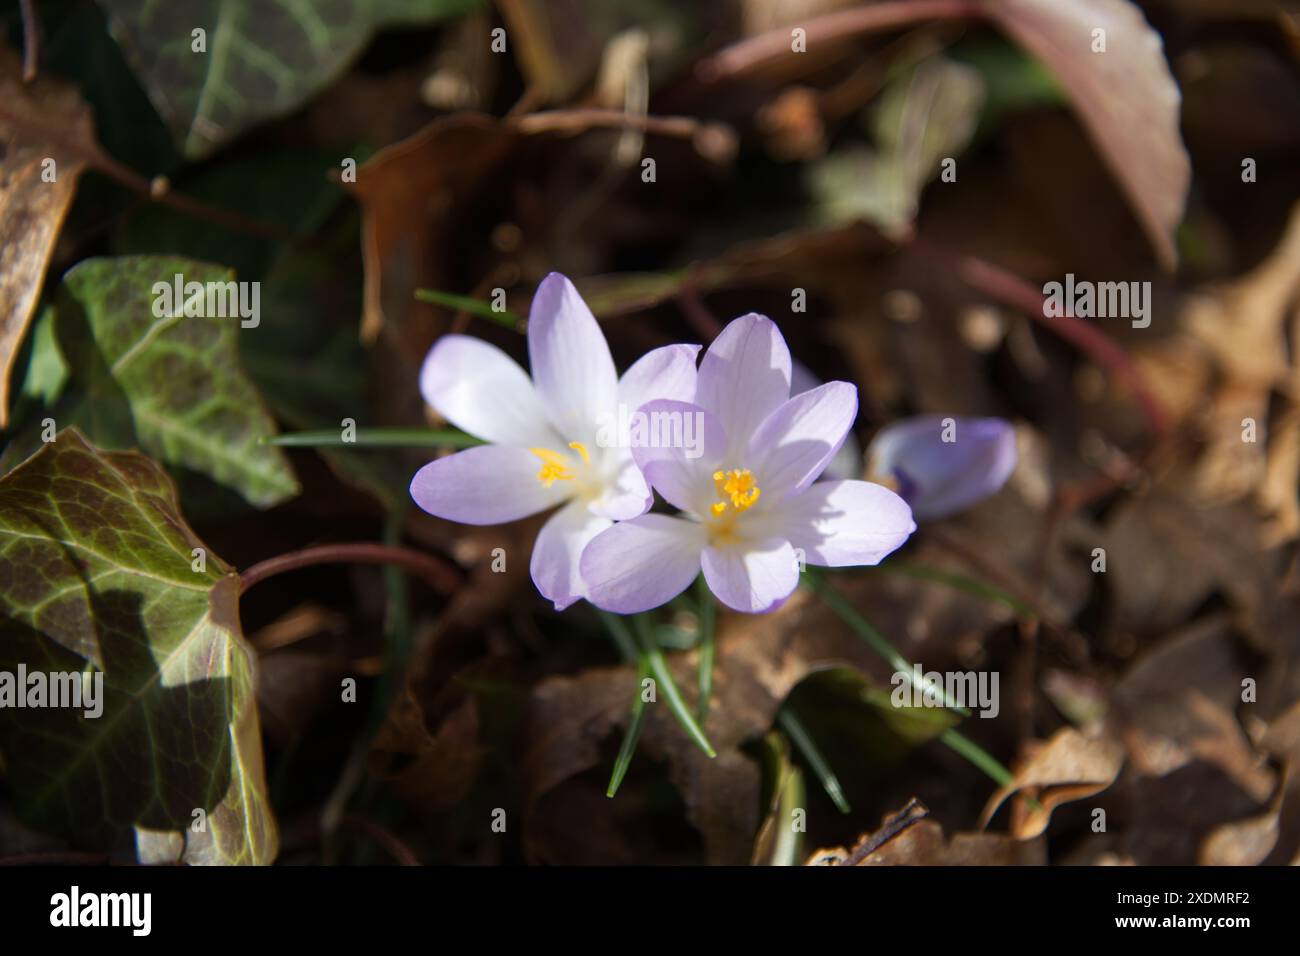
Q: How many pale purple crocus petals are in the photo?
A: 12